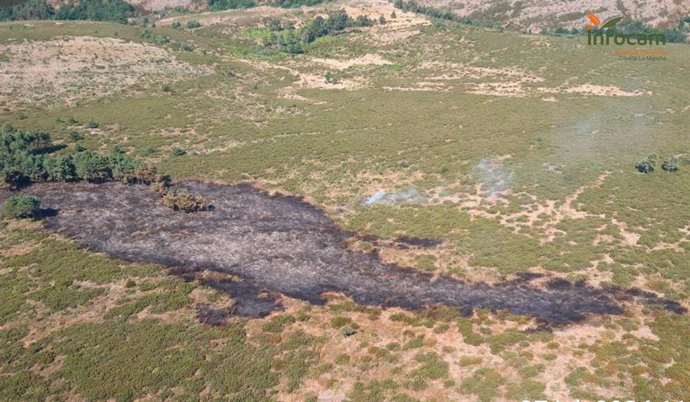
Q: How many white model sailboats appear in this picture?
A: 0